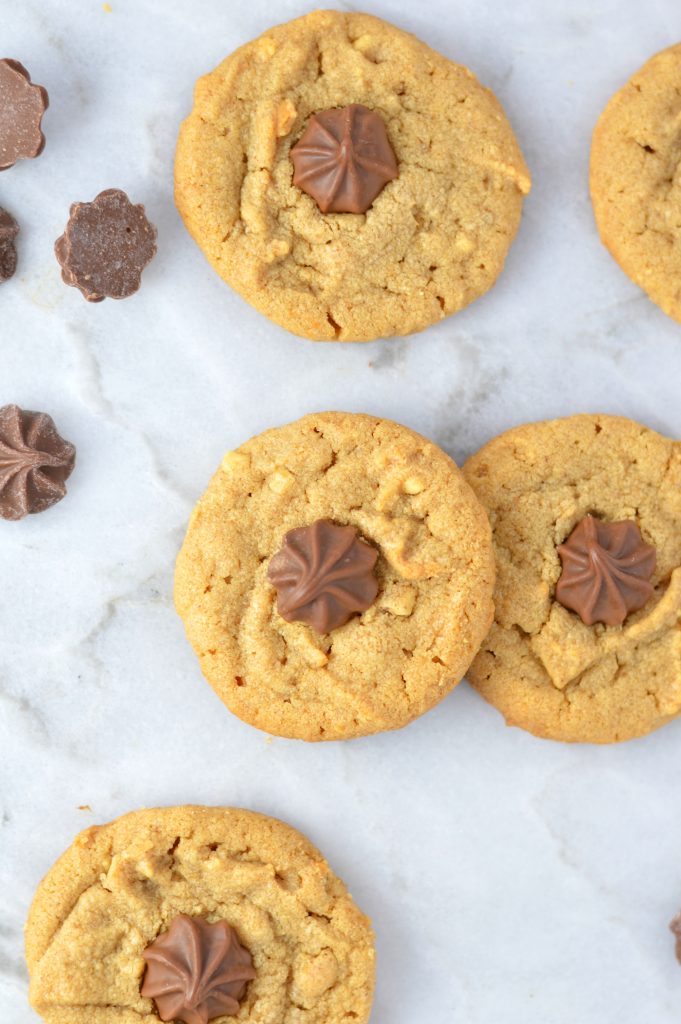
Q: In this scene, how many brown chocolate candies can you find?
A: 9